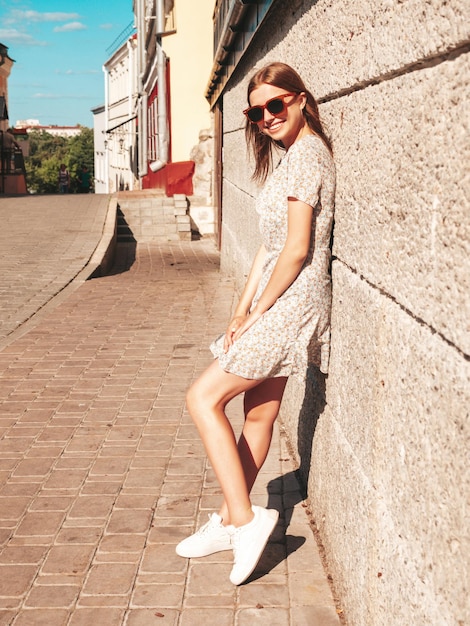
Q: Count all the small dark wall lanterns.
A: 2